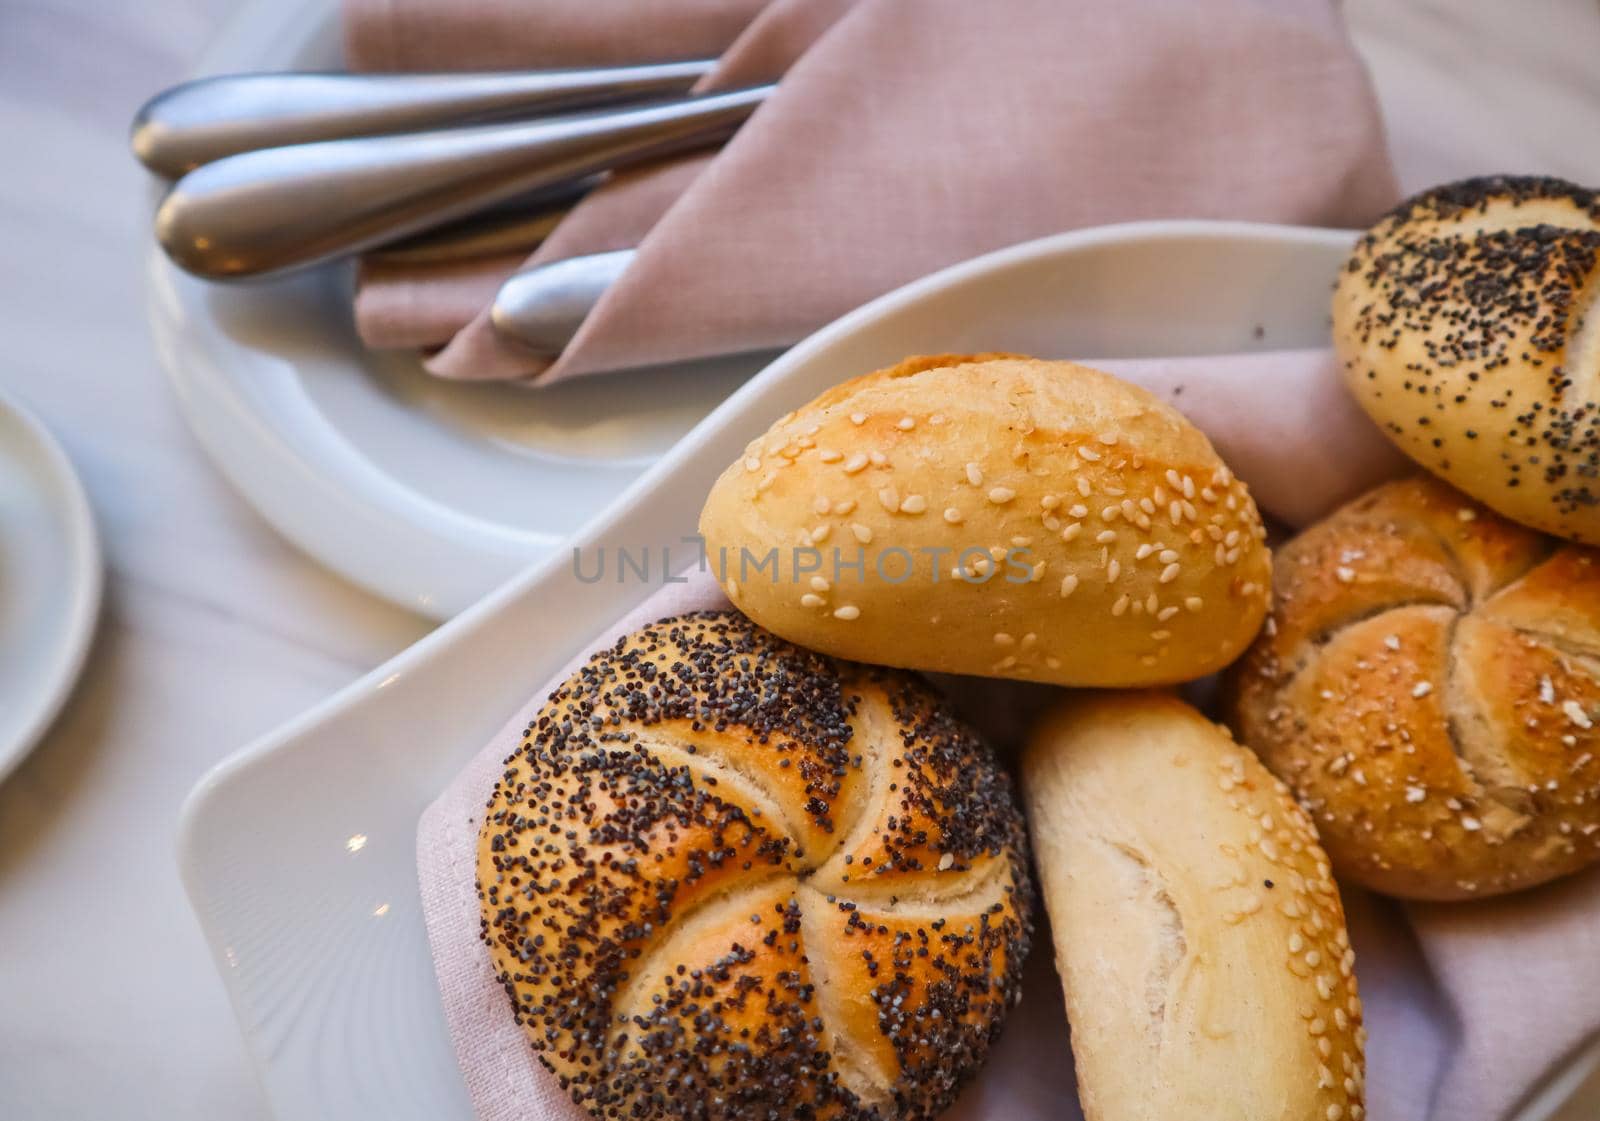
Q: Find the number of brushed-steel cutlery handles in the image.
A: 3